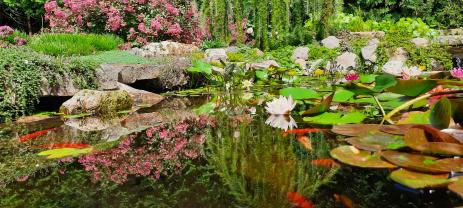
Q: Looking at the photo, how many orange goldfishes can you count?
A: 7